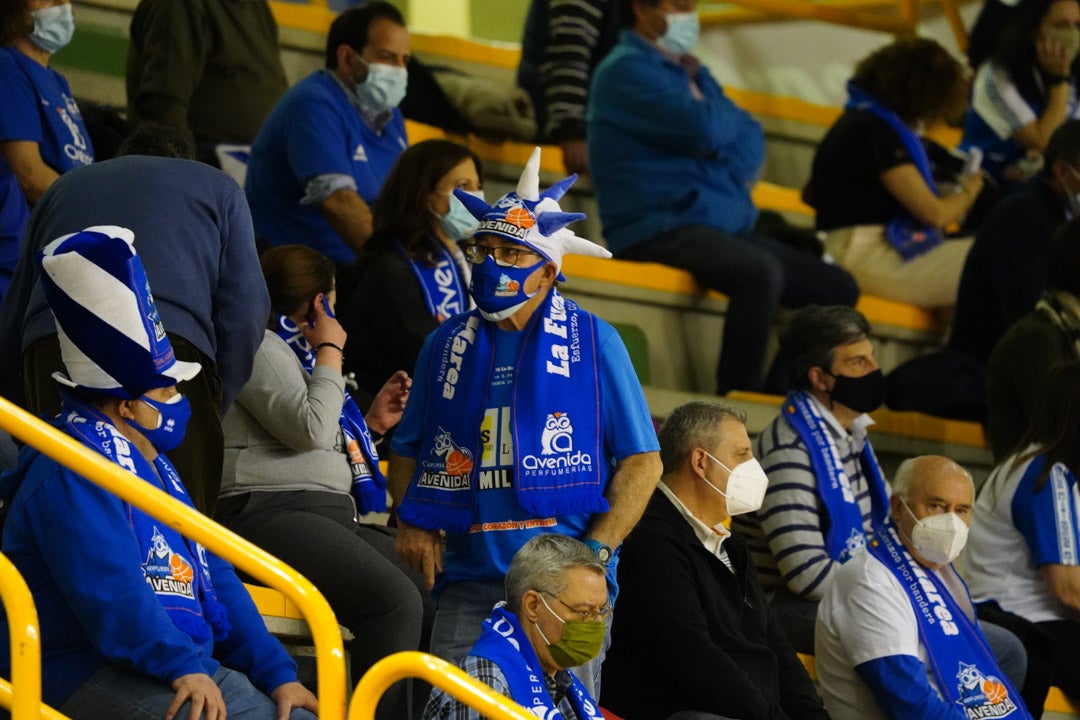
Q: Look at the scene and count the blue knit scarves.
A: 8